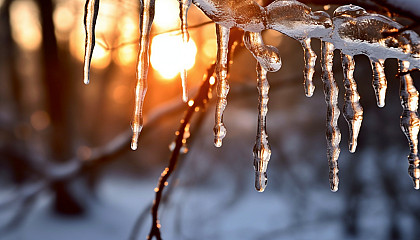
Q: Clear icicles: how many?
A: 10